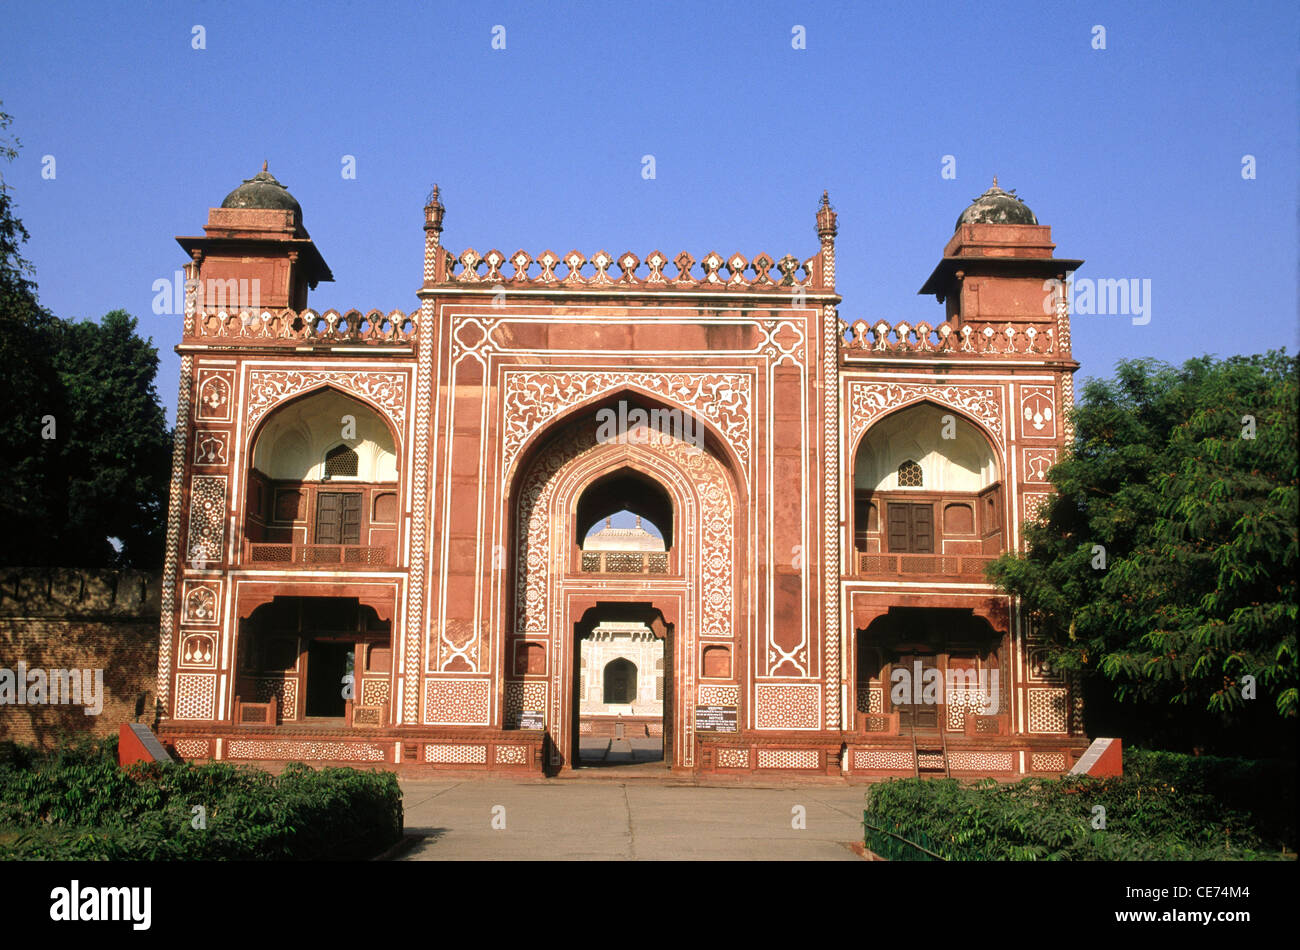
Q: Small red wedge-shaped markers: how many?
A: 2